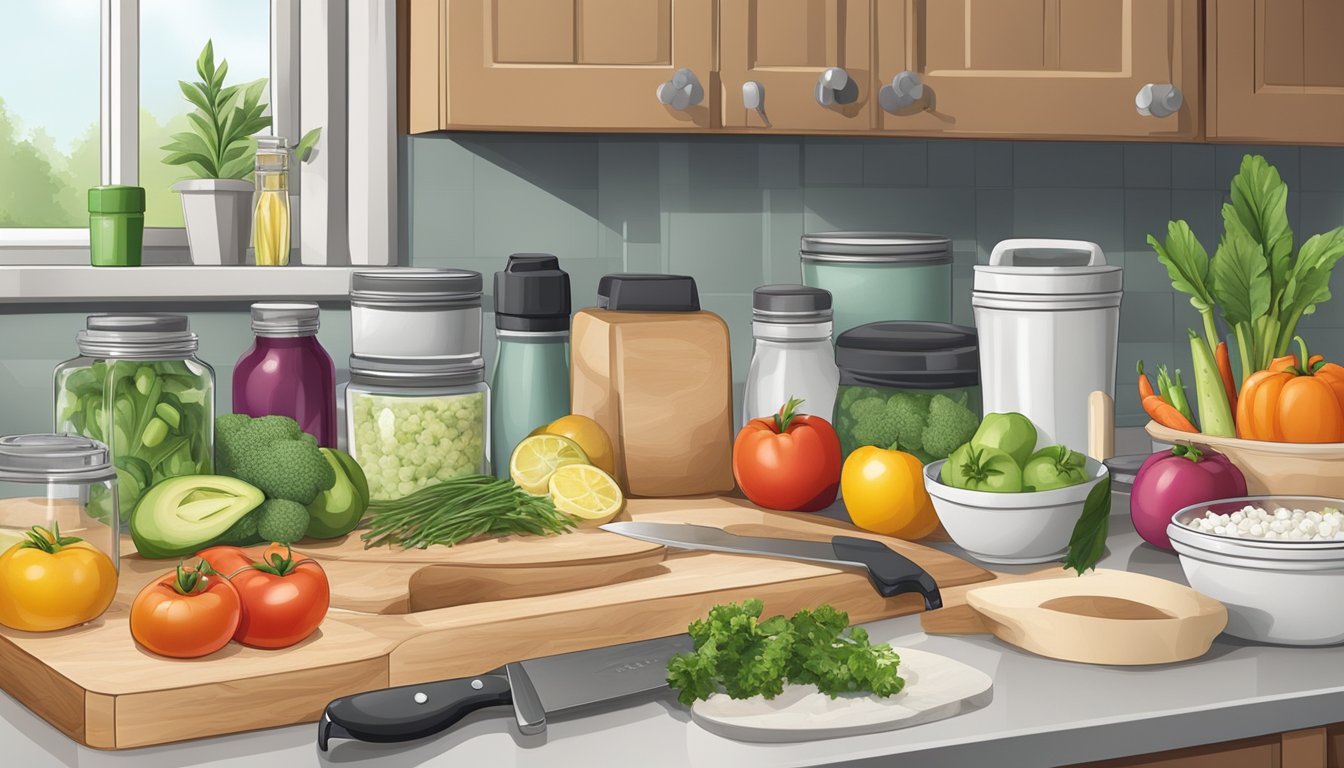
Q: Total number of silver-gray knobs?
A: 5